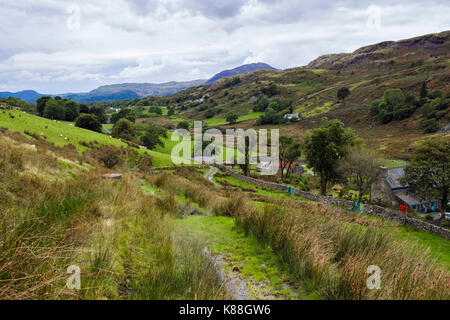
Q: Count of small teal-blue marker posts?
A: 2